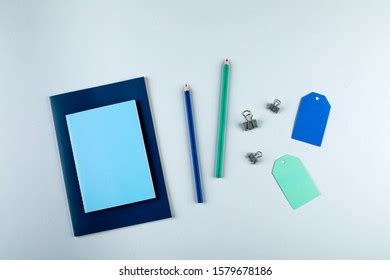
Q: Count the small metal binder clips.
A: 3